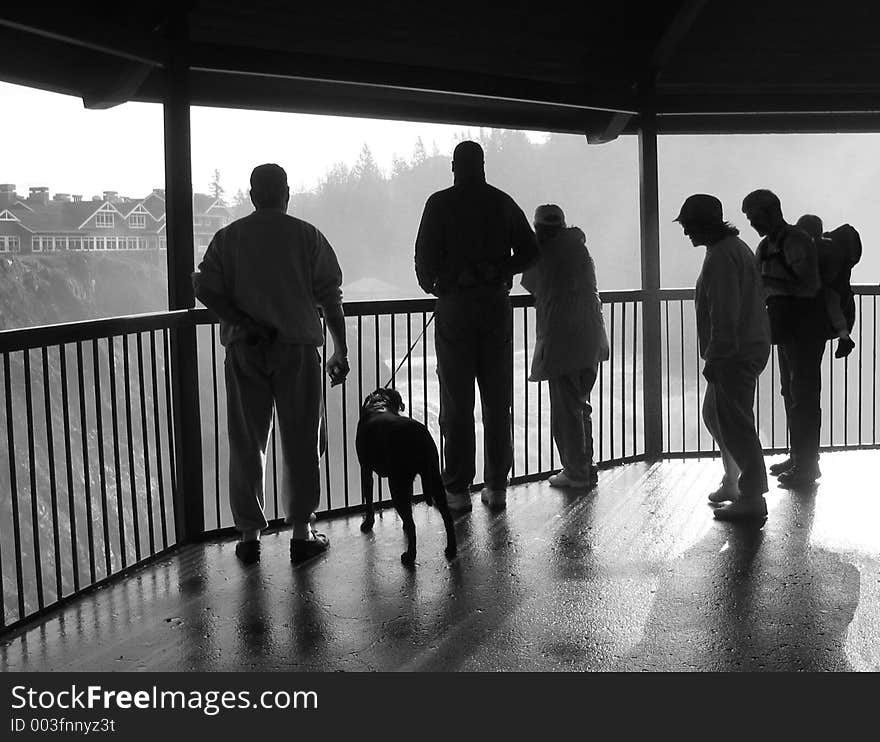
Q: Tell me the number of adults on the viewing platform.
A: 5